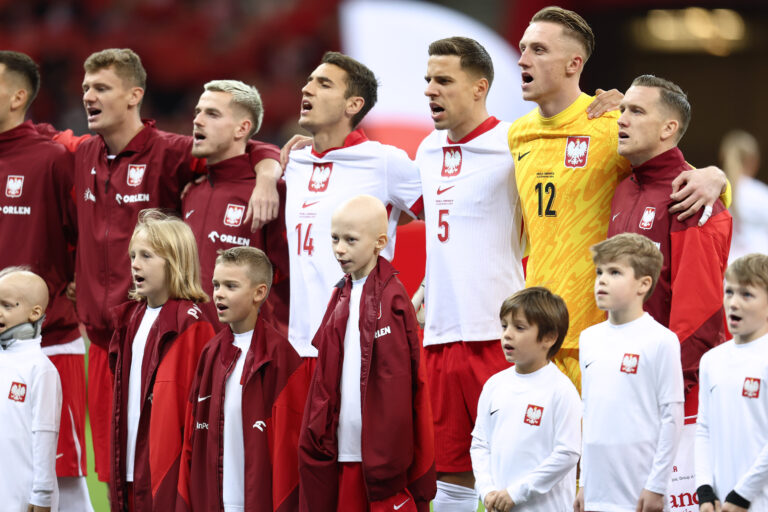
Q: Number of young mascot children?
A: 7